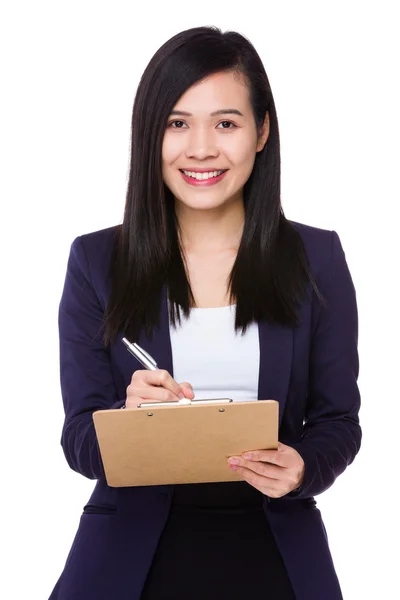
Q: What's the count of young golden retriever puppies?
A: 0